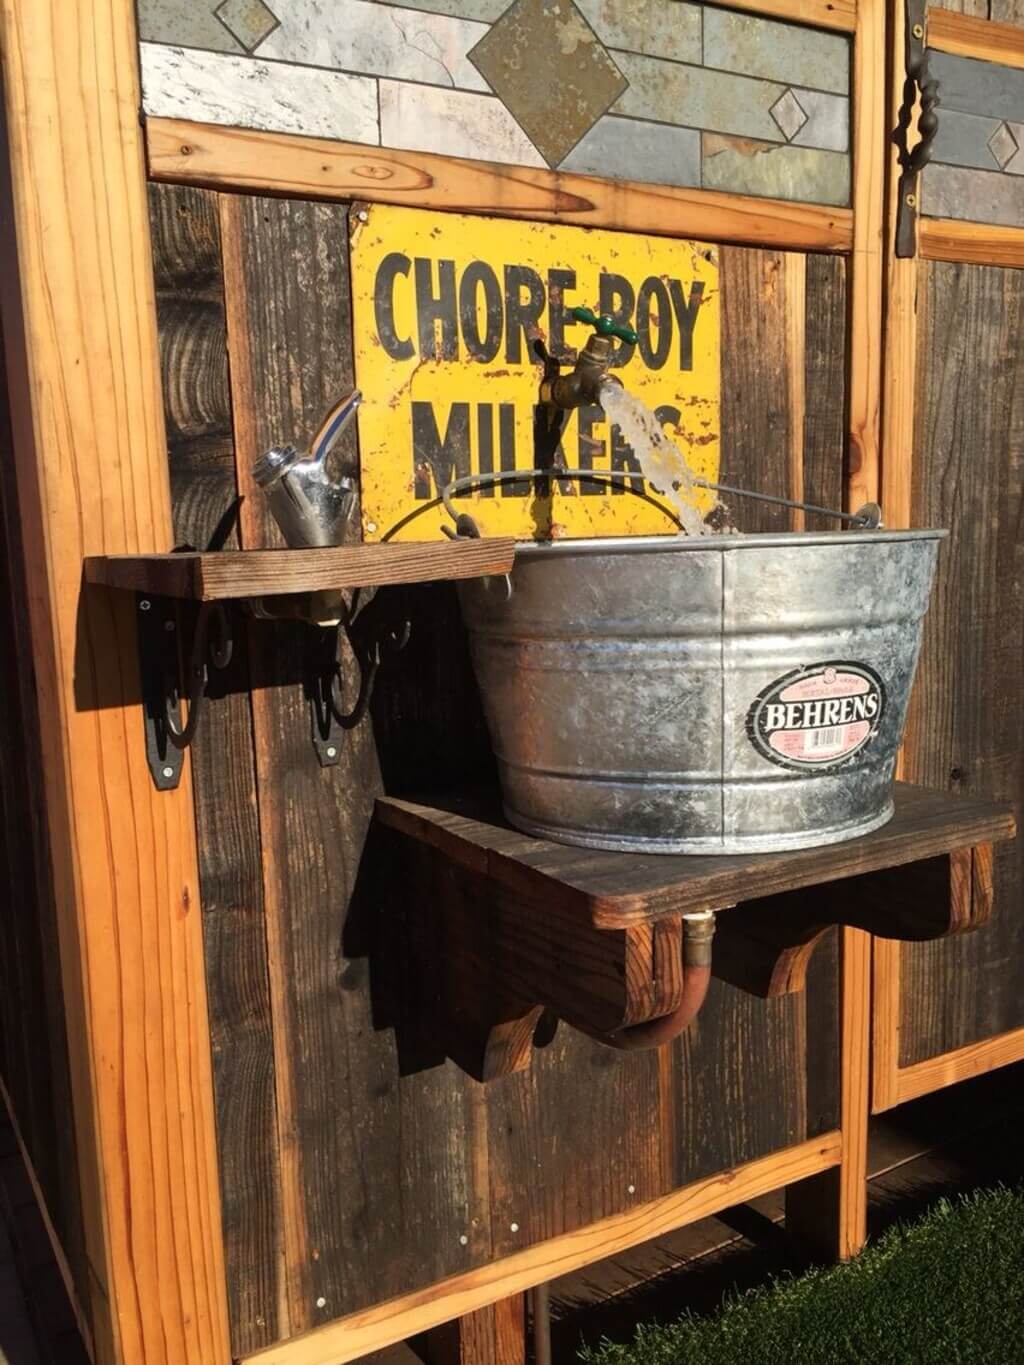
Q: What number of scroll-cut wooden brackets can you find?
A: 2